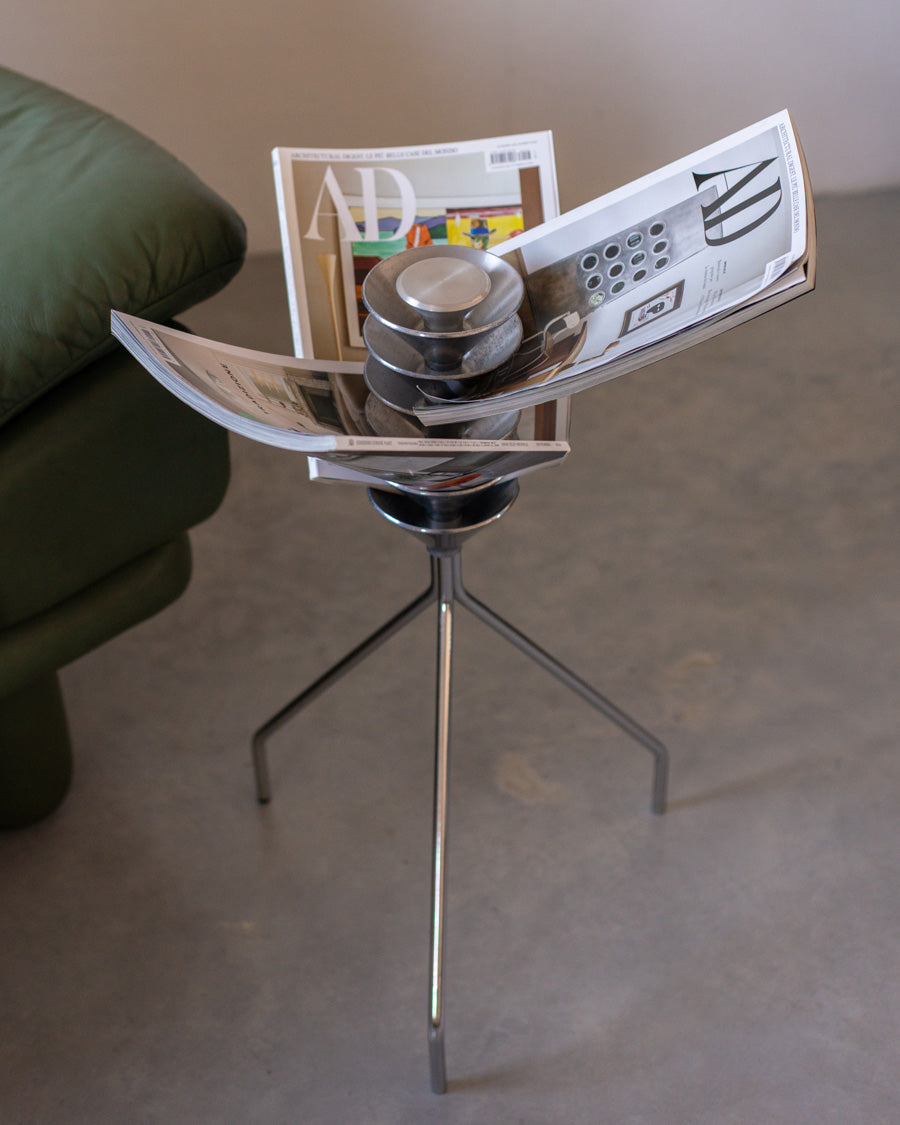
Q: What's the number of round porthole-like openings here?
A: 12